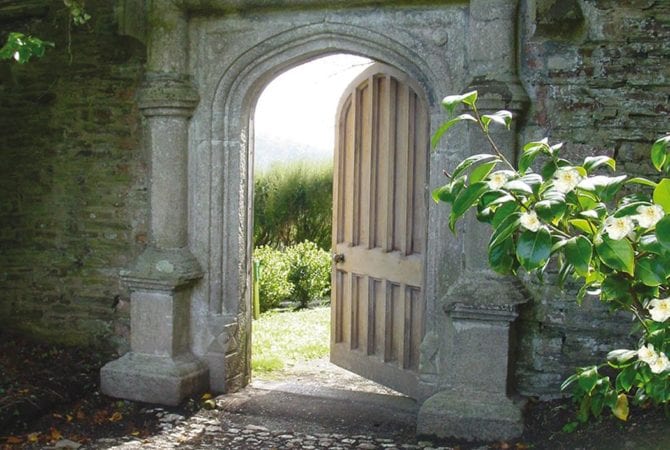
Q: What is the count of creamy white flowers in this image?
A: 8